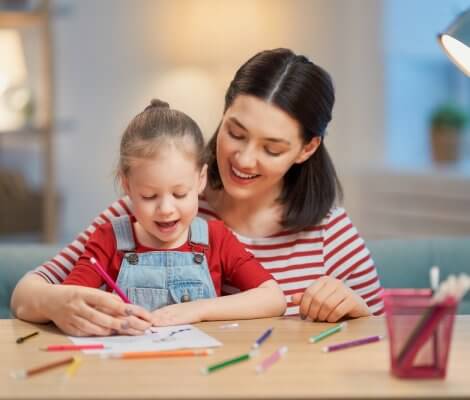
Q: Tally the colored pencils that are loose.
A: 11